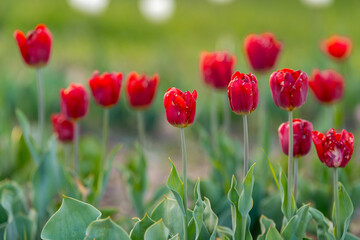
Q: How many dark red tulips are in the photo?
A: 14